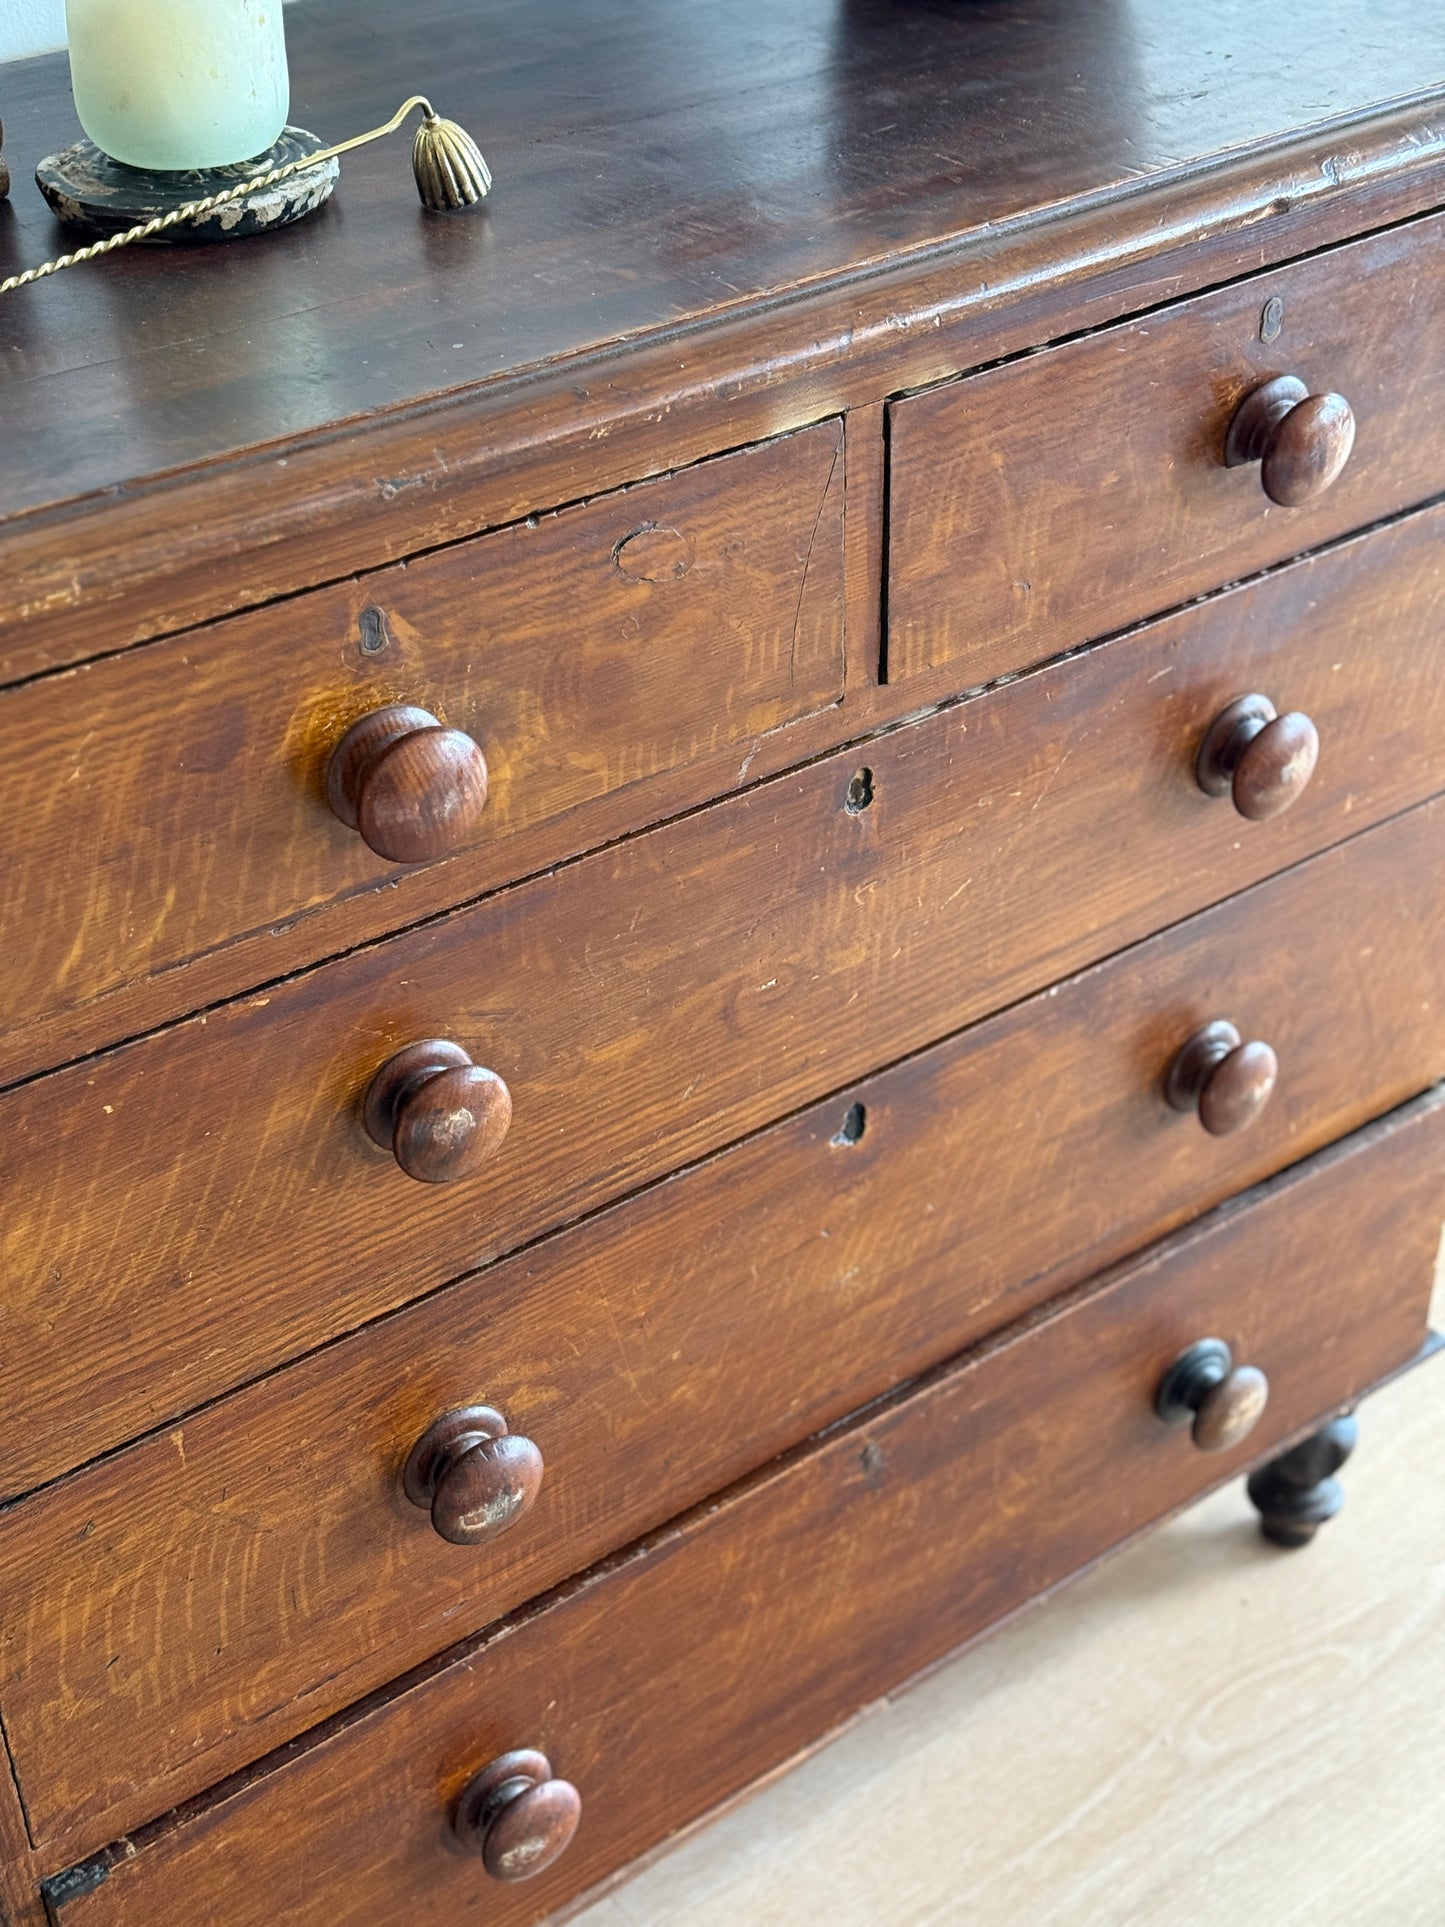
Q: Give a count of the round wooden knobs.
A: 8